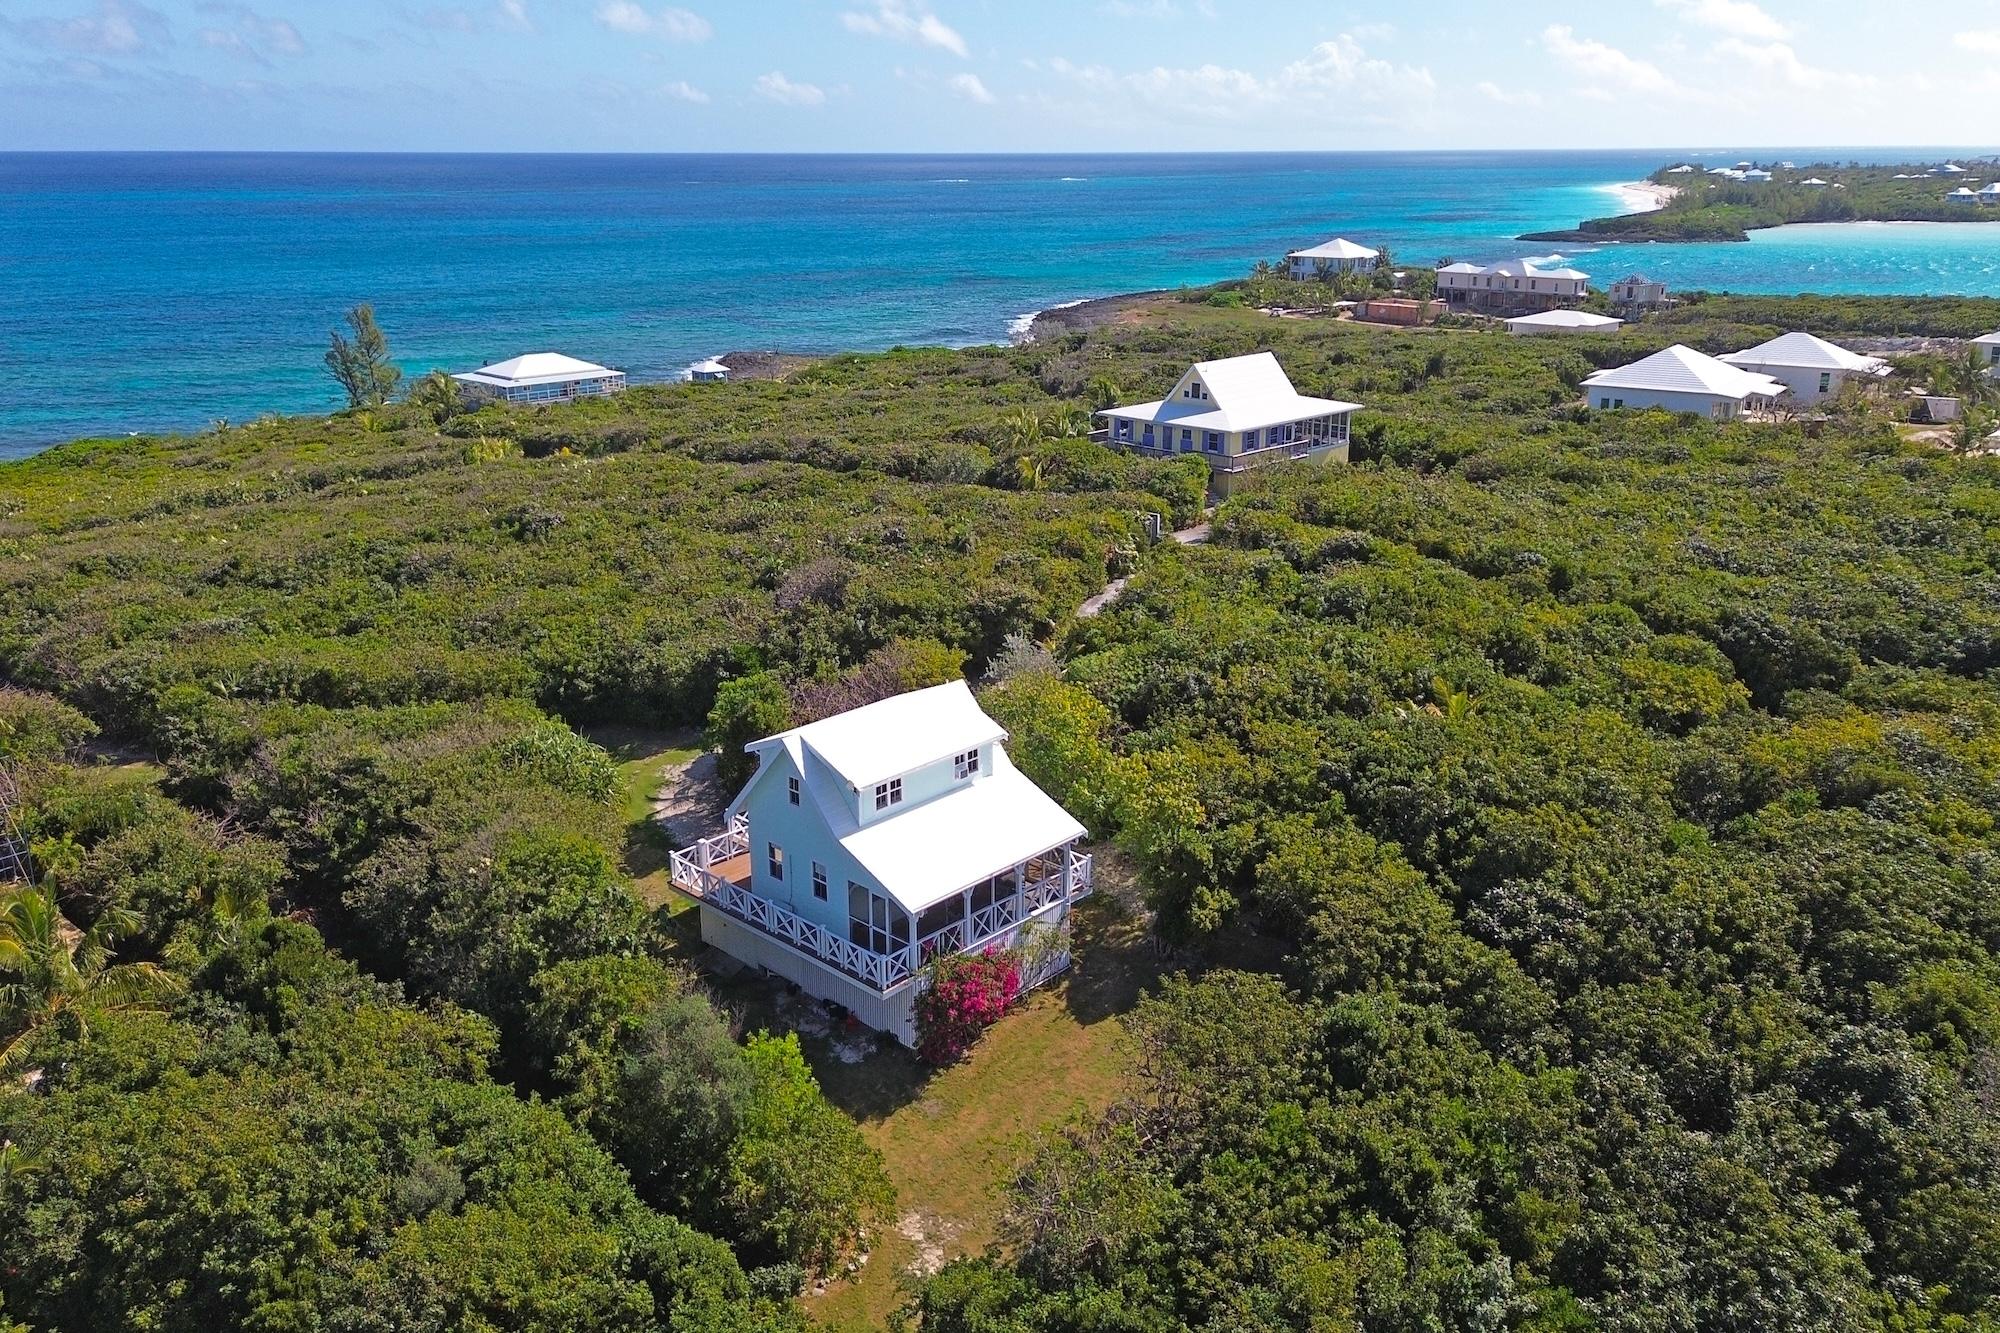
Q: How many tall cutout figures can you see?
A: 0